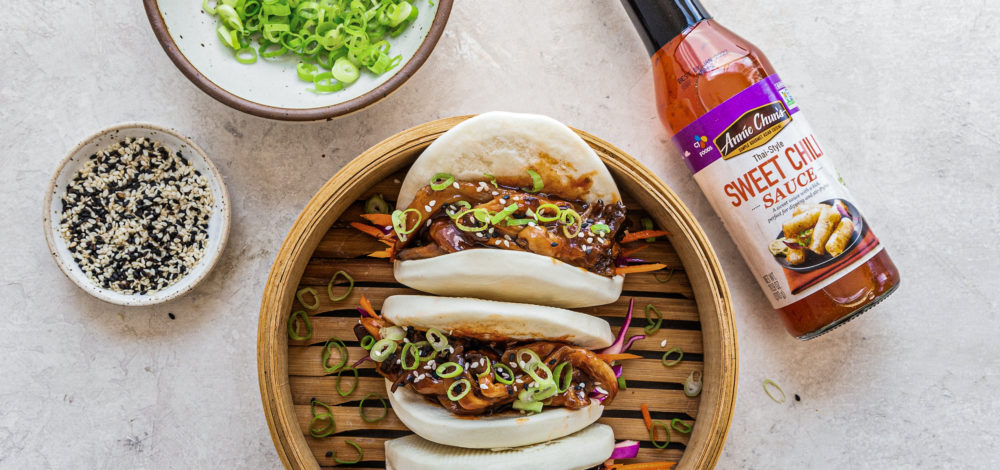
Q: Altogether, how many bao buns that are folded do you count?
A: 3